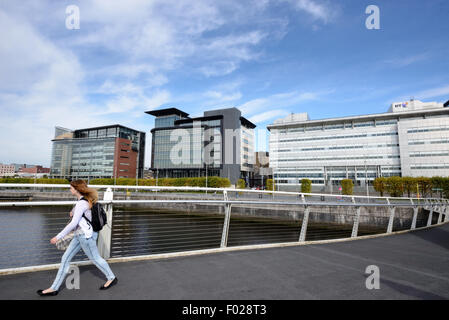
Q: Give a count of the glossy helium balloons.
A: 0